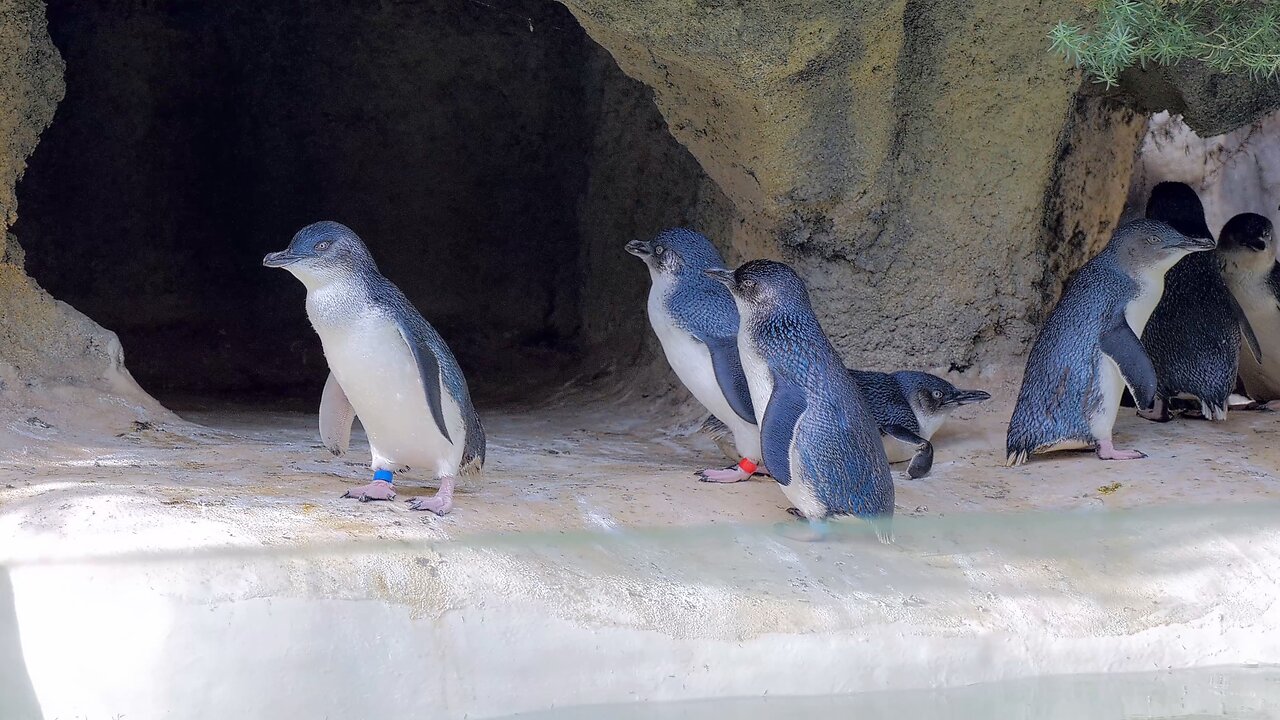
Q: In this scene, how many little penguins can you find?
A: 7